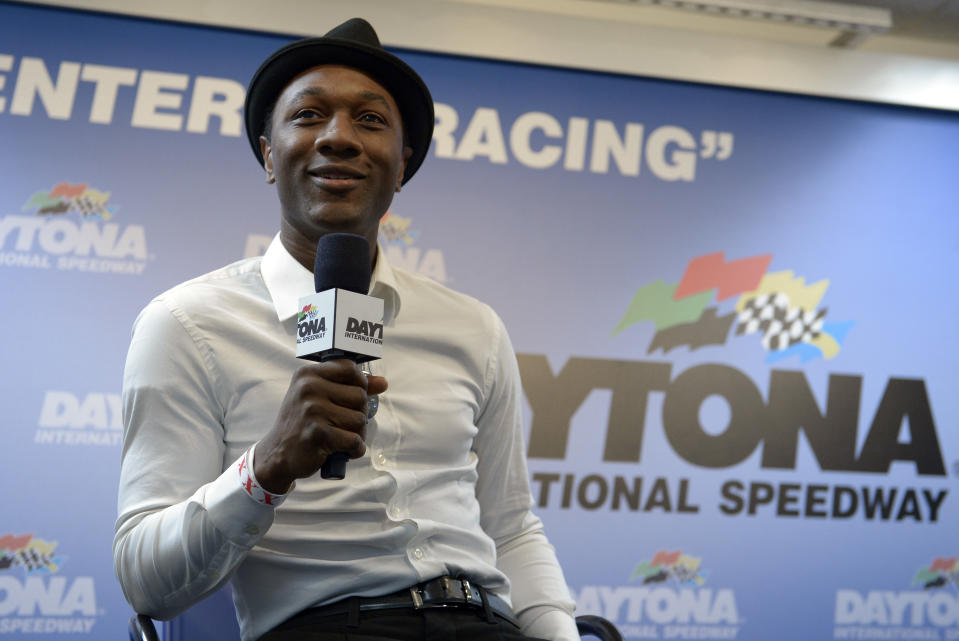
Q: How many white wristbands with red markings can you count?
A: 1